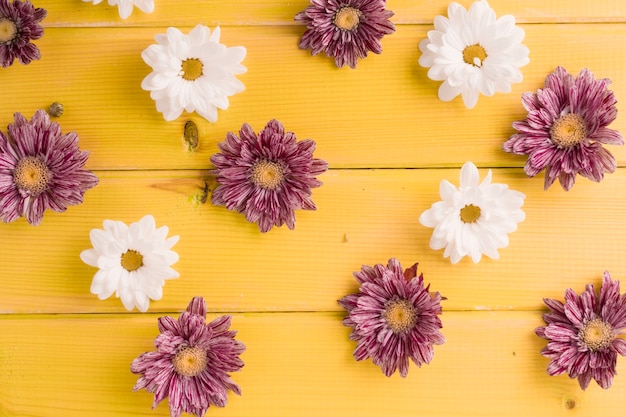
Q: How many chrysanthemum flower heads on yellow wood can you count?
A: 13